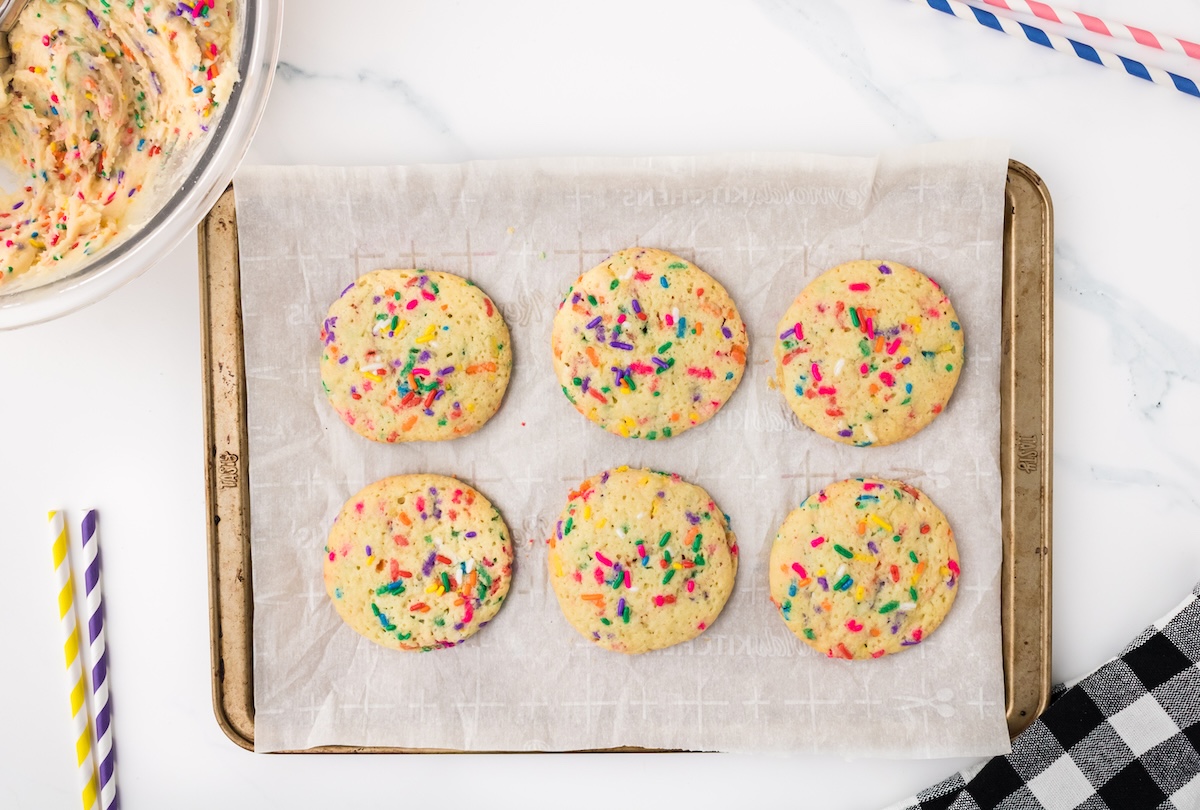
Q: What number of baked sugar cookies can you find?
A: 6